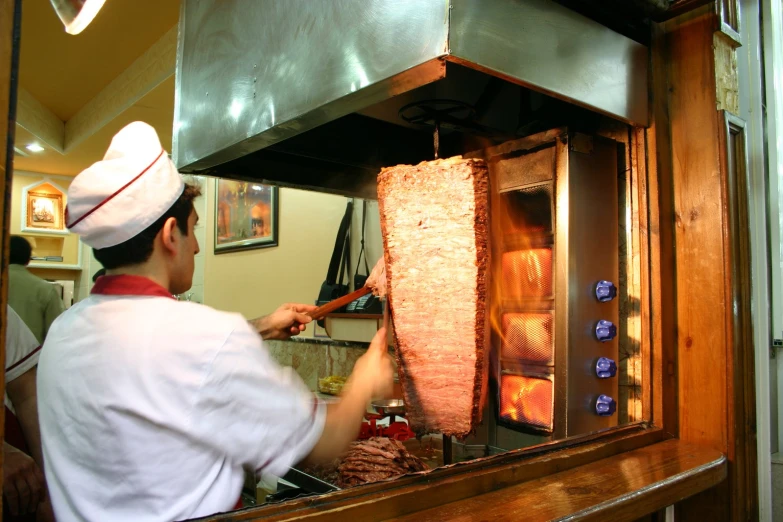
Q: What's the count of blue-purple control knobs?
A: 4